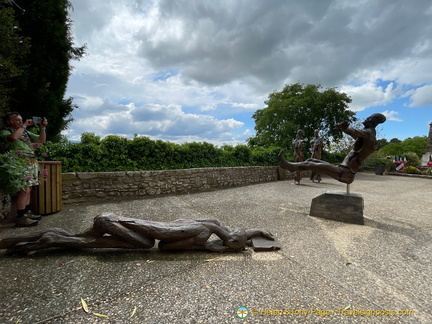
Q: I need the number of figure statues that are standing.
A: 2